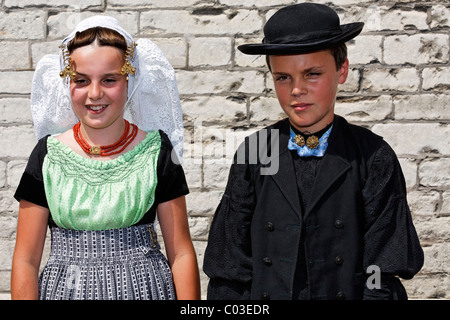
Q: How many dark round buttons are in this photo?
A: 6